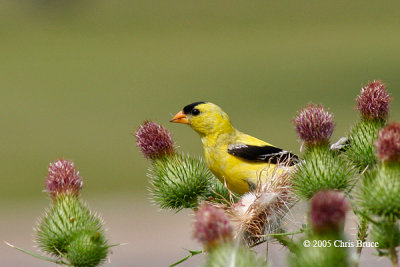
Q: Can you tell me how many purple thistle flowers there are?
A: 7